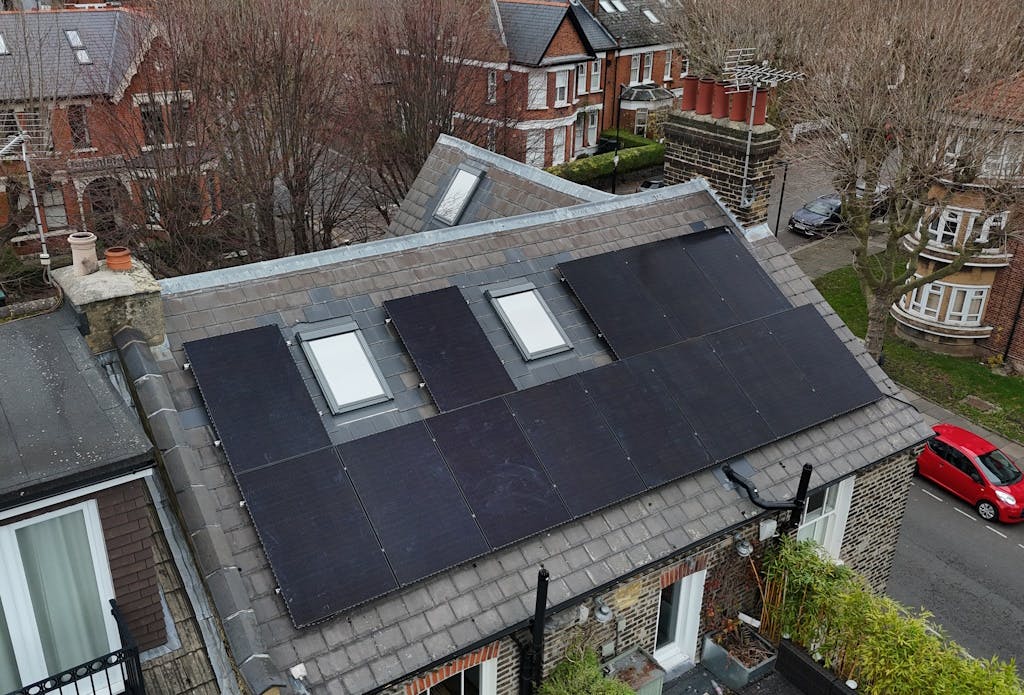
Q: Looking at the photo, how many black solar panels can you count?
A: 13